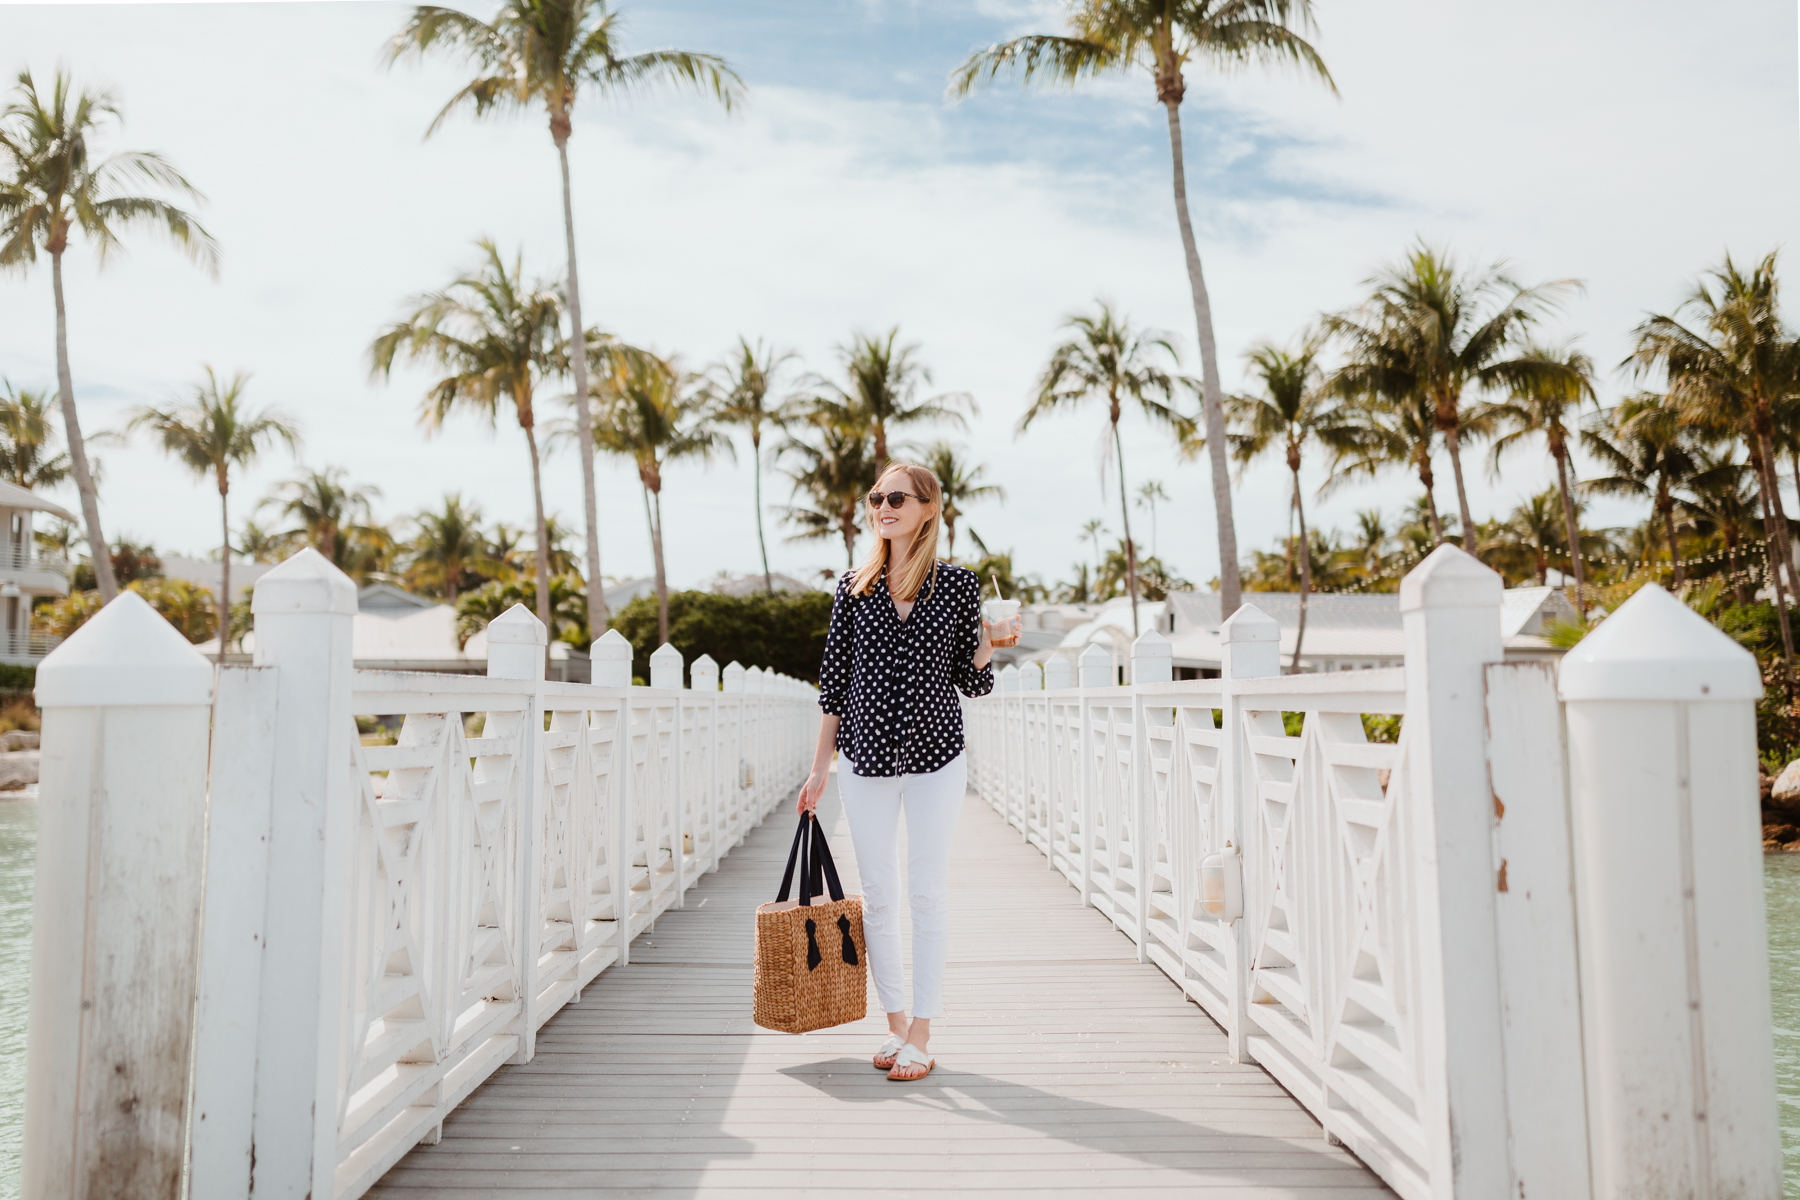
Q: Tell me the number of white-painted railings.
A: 2